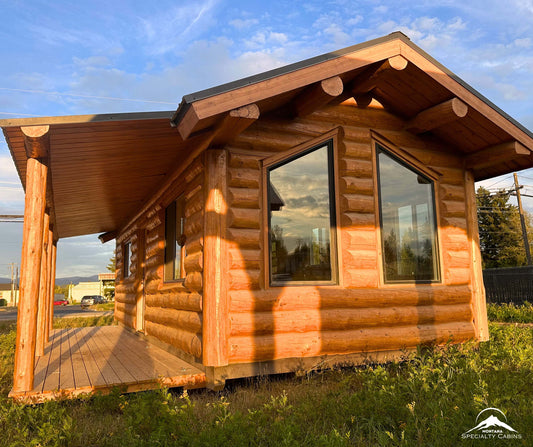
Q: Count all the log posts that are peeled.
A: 4